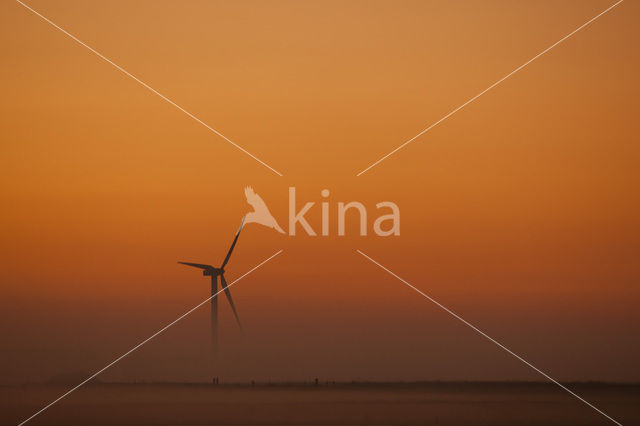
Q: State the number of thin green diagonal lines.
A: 0